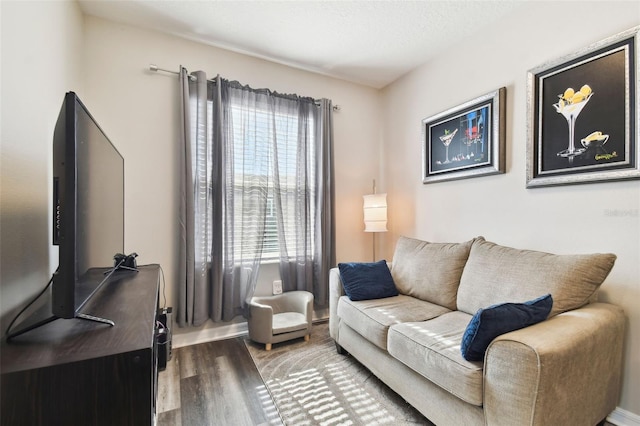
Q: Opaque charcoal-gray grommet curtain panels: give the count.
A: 2